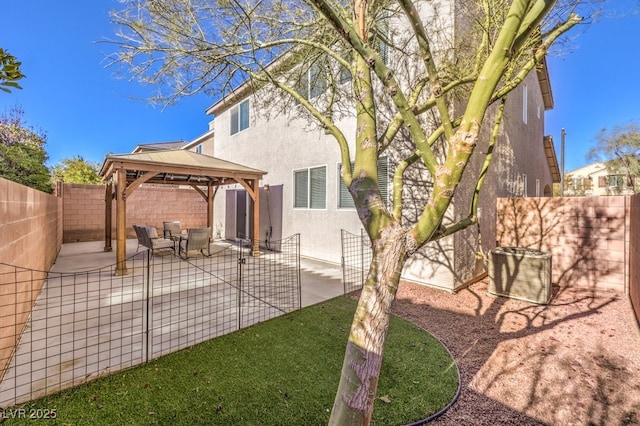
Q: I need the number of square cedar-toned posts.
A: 4